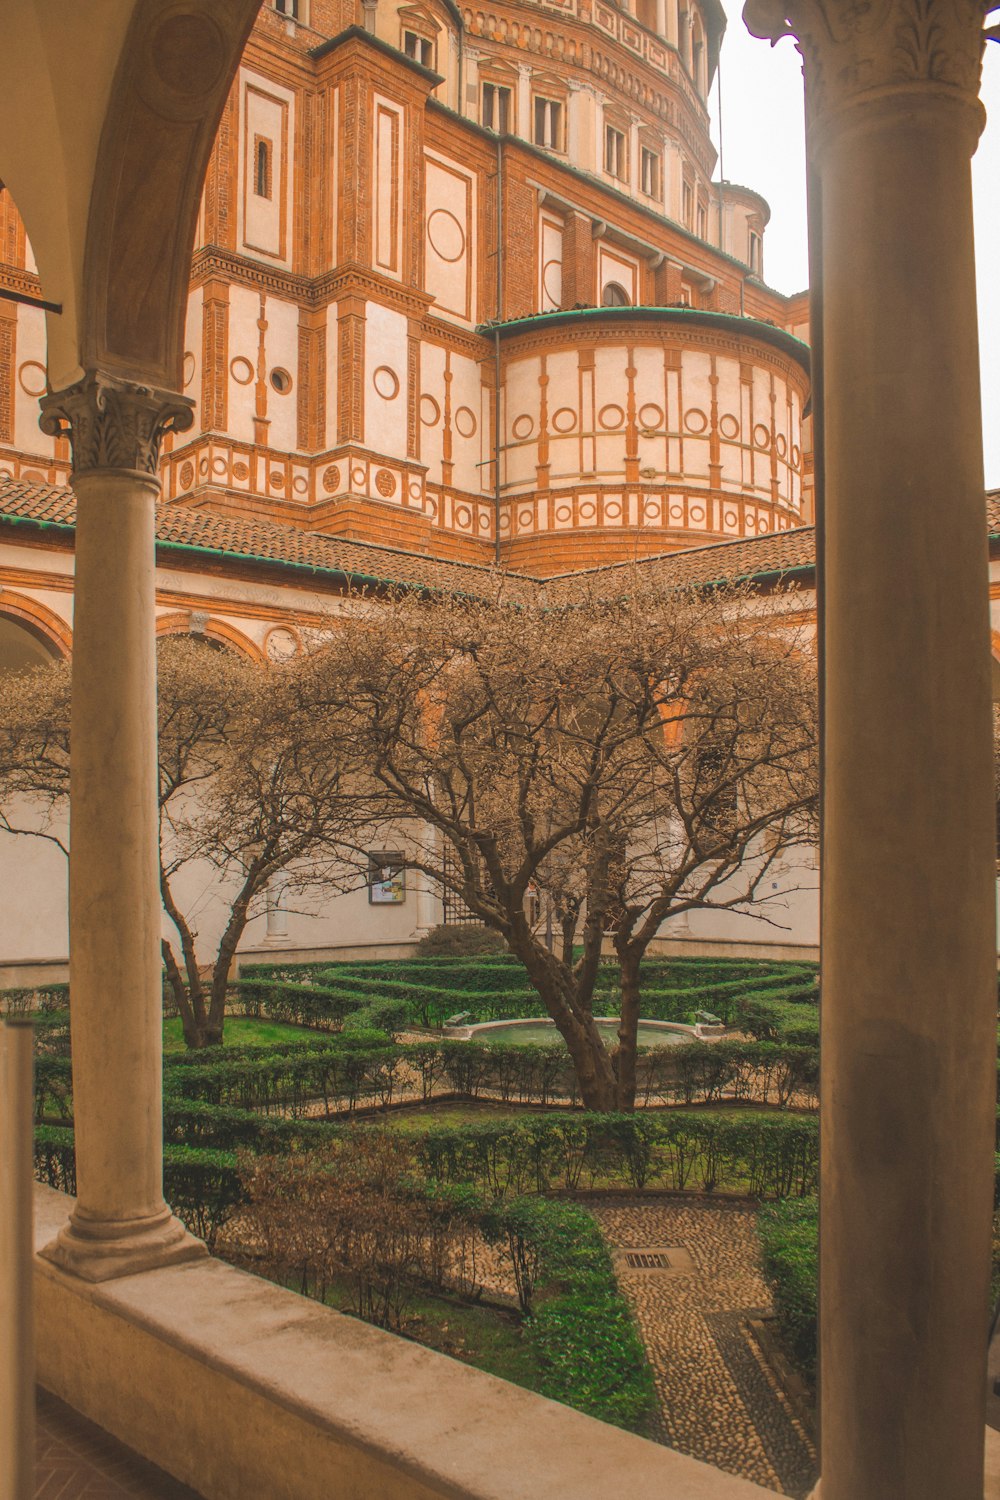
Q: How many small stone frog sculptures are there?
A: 2